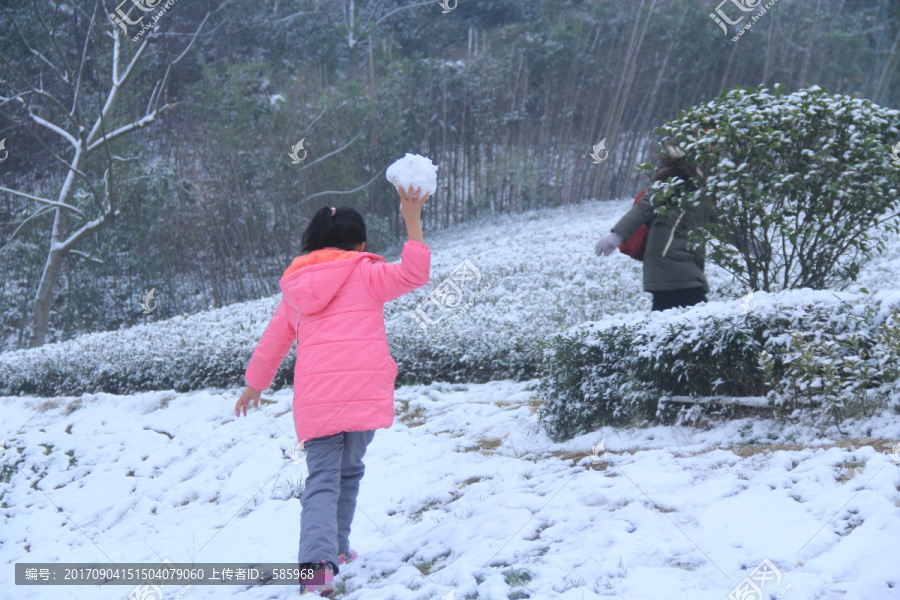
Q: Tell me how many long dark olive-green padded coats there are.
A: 1